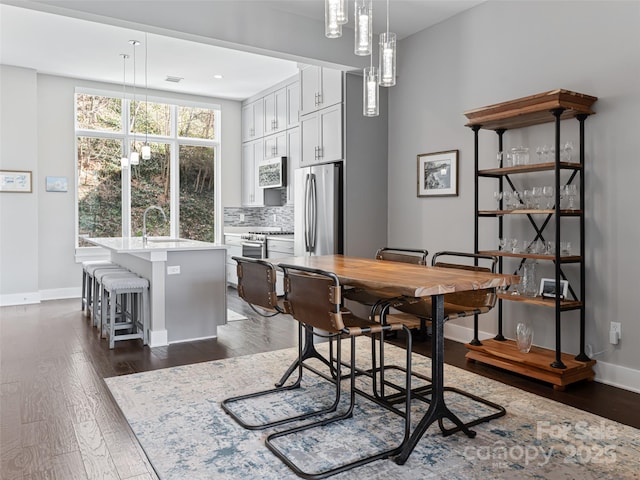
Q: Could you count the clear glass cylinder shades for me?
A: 5